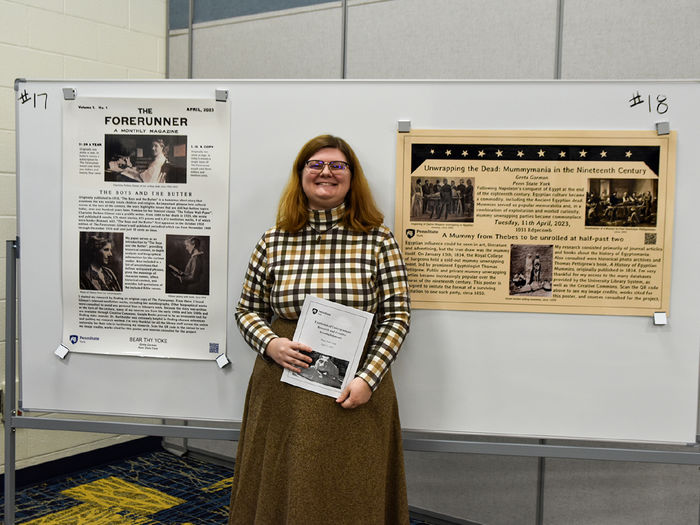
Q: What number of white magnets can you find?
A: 3